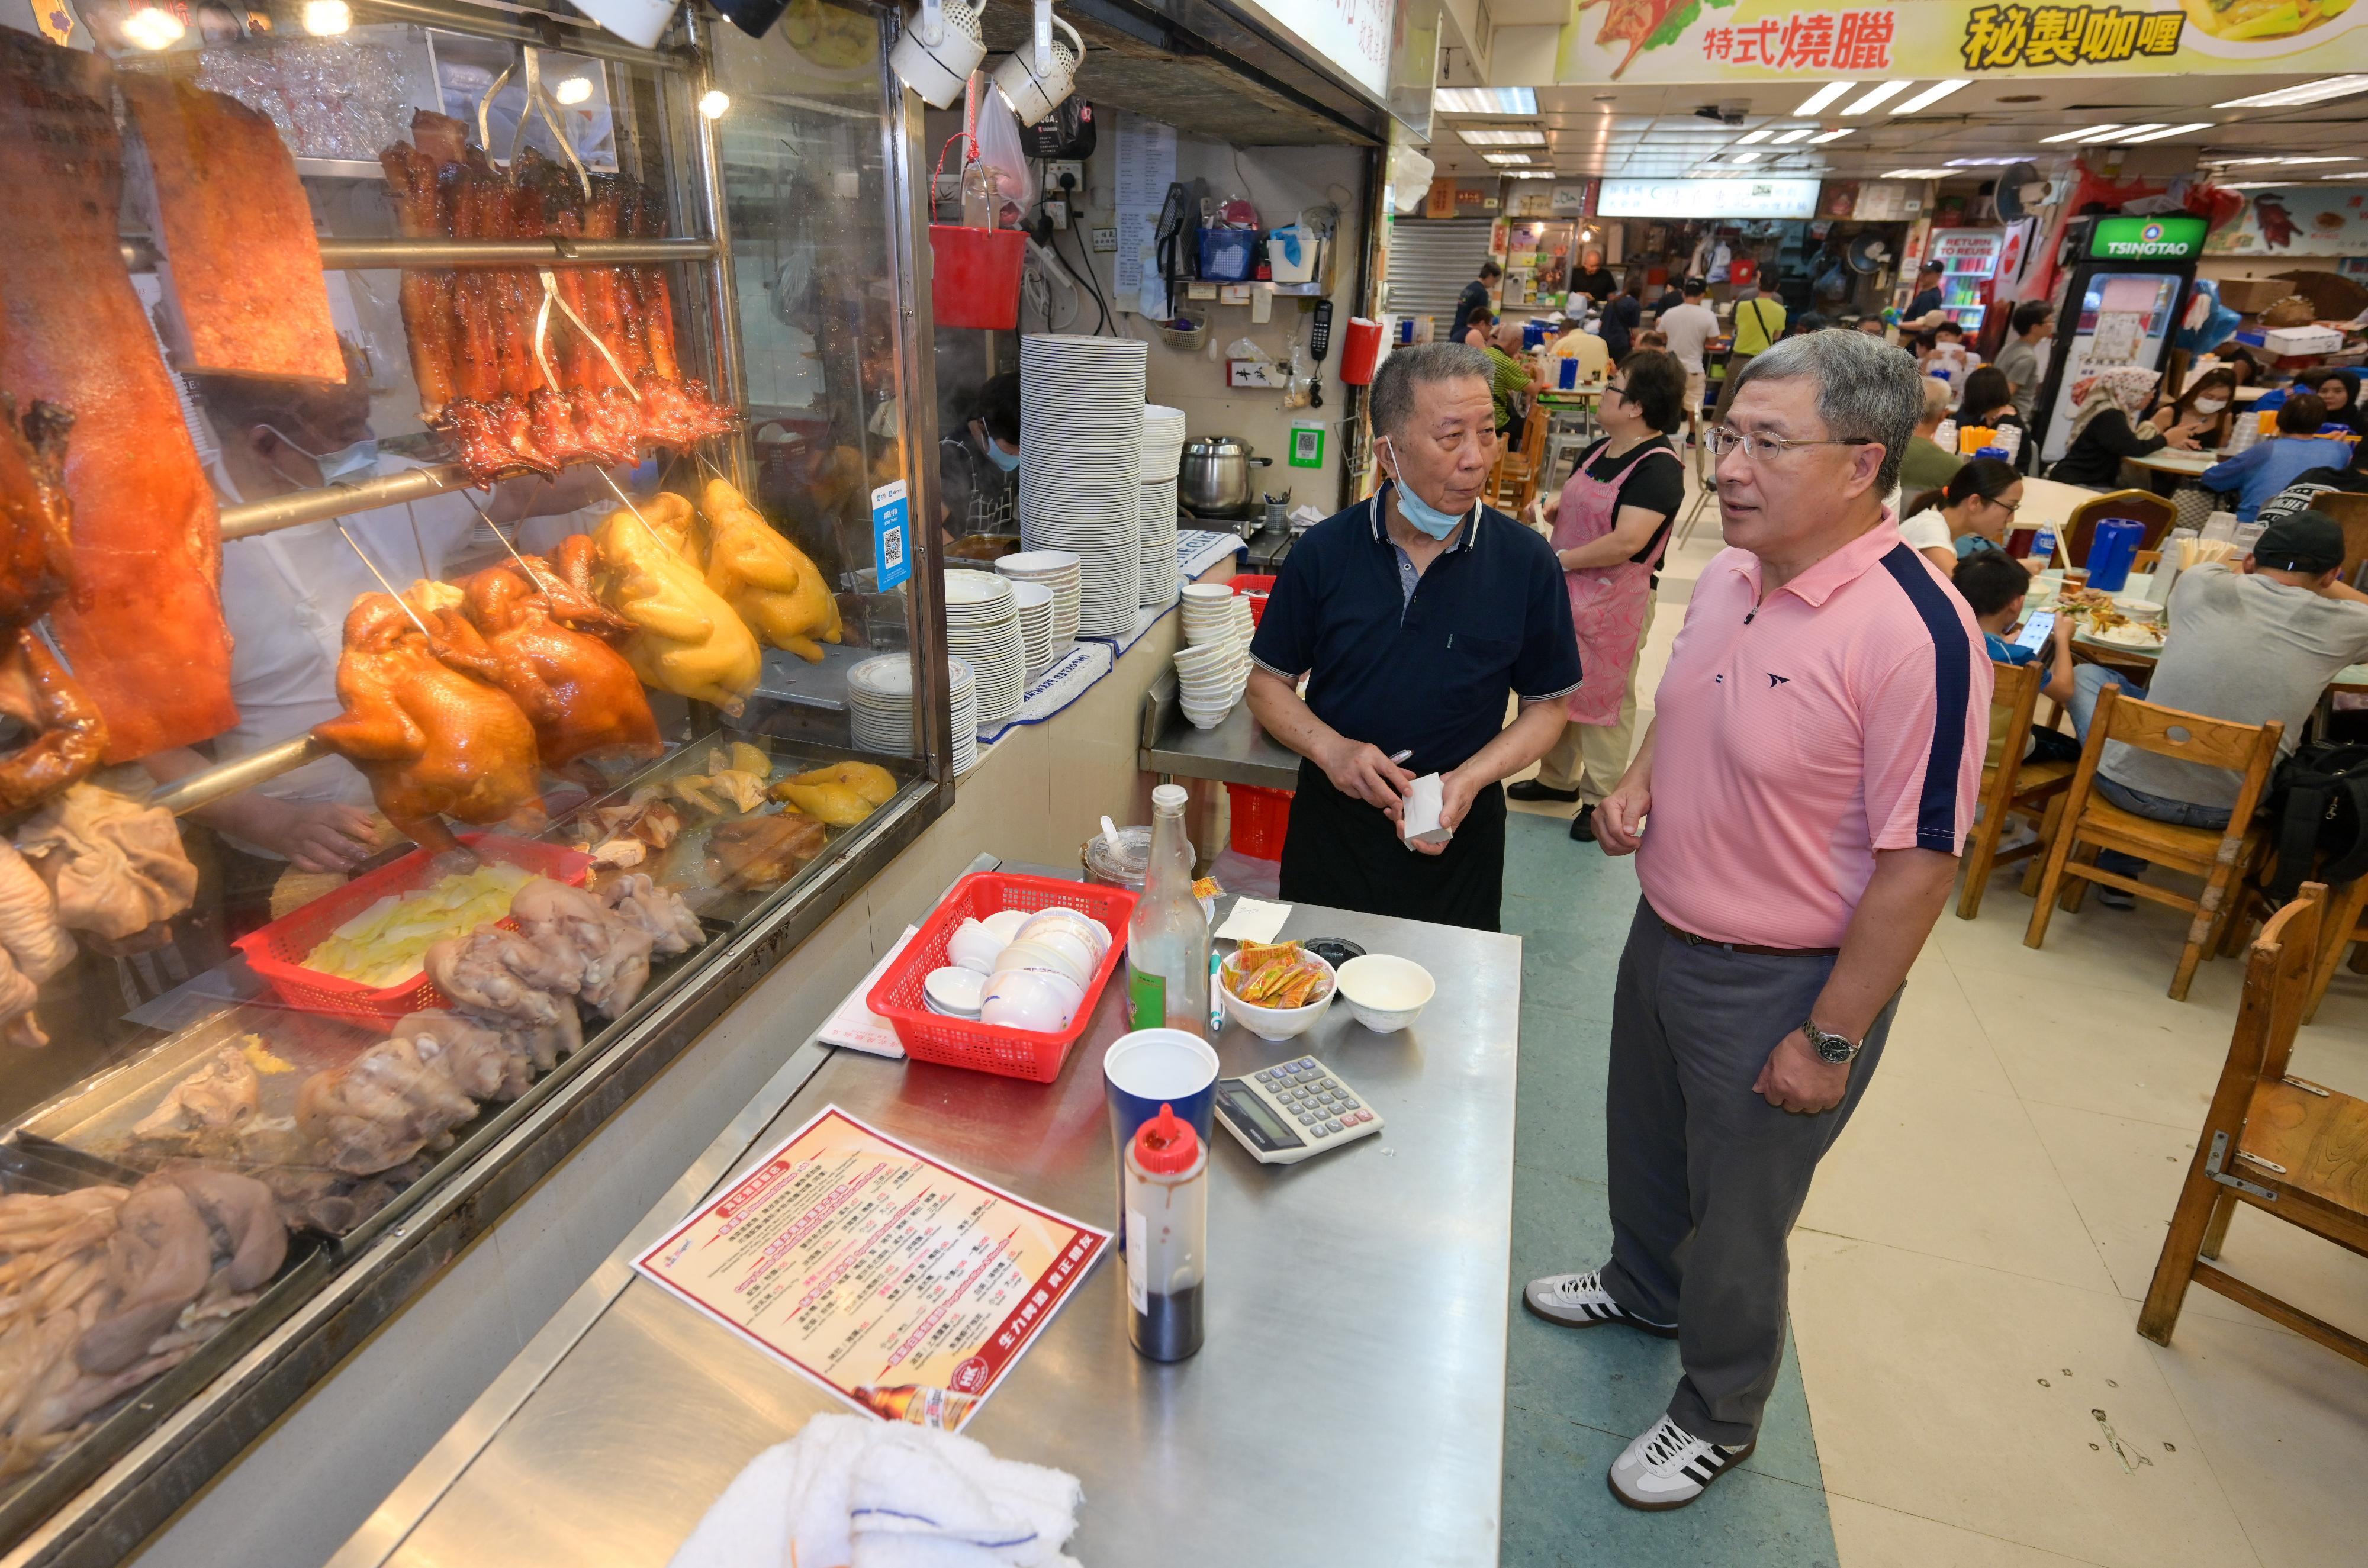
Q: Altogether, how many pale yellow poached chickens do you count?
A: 2